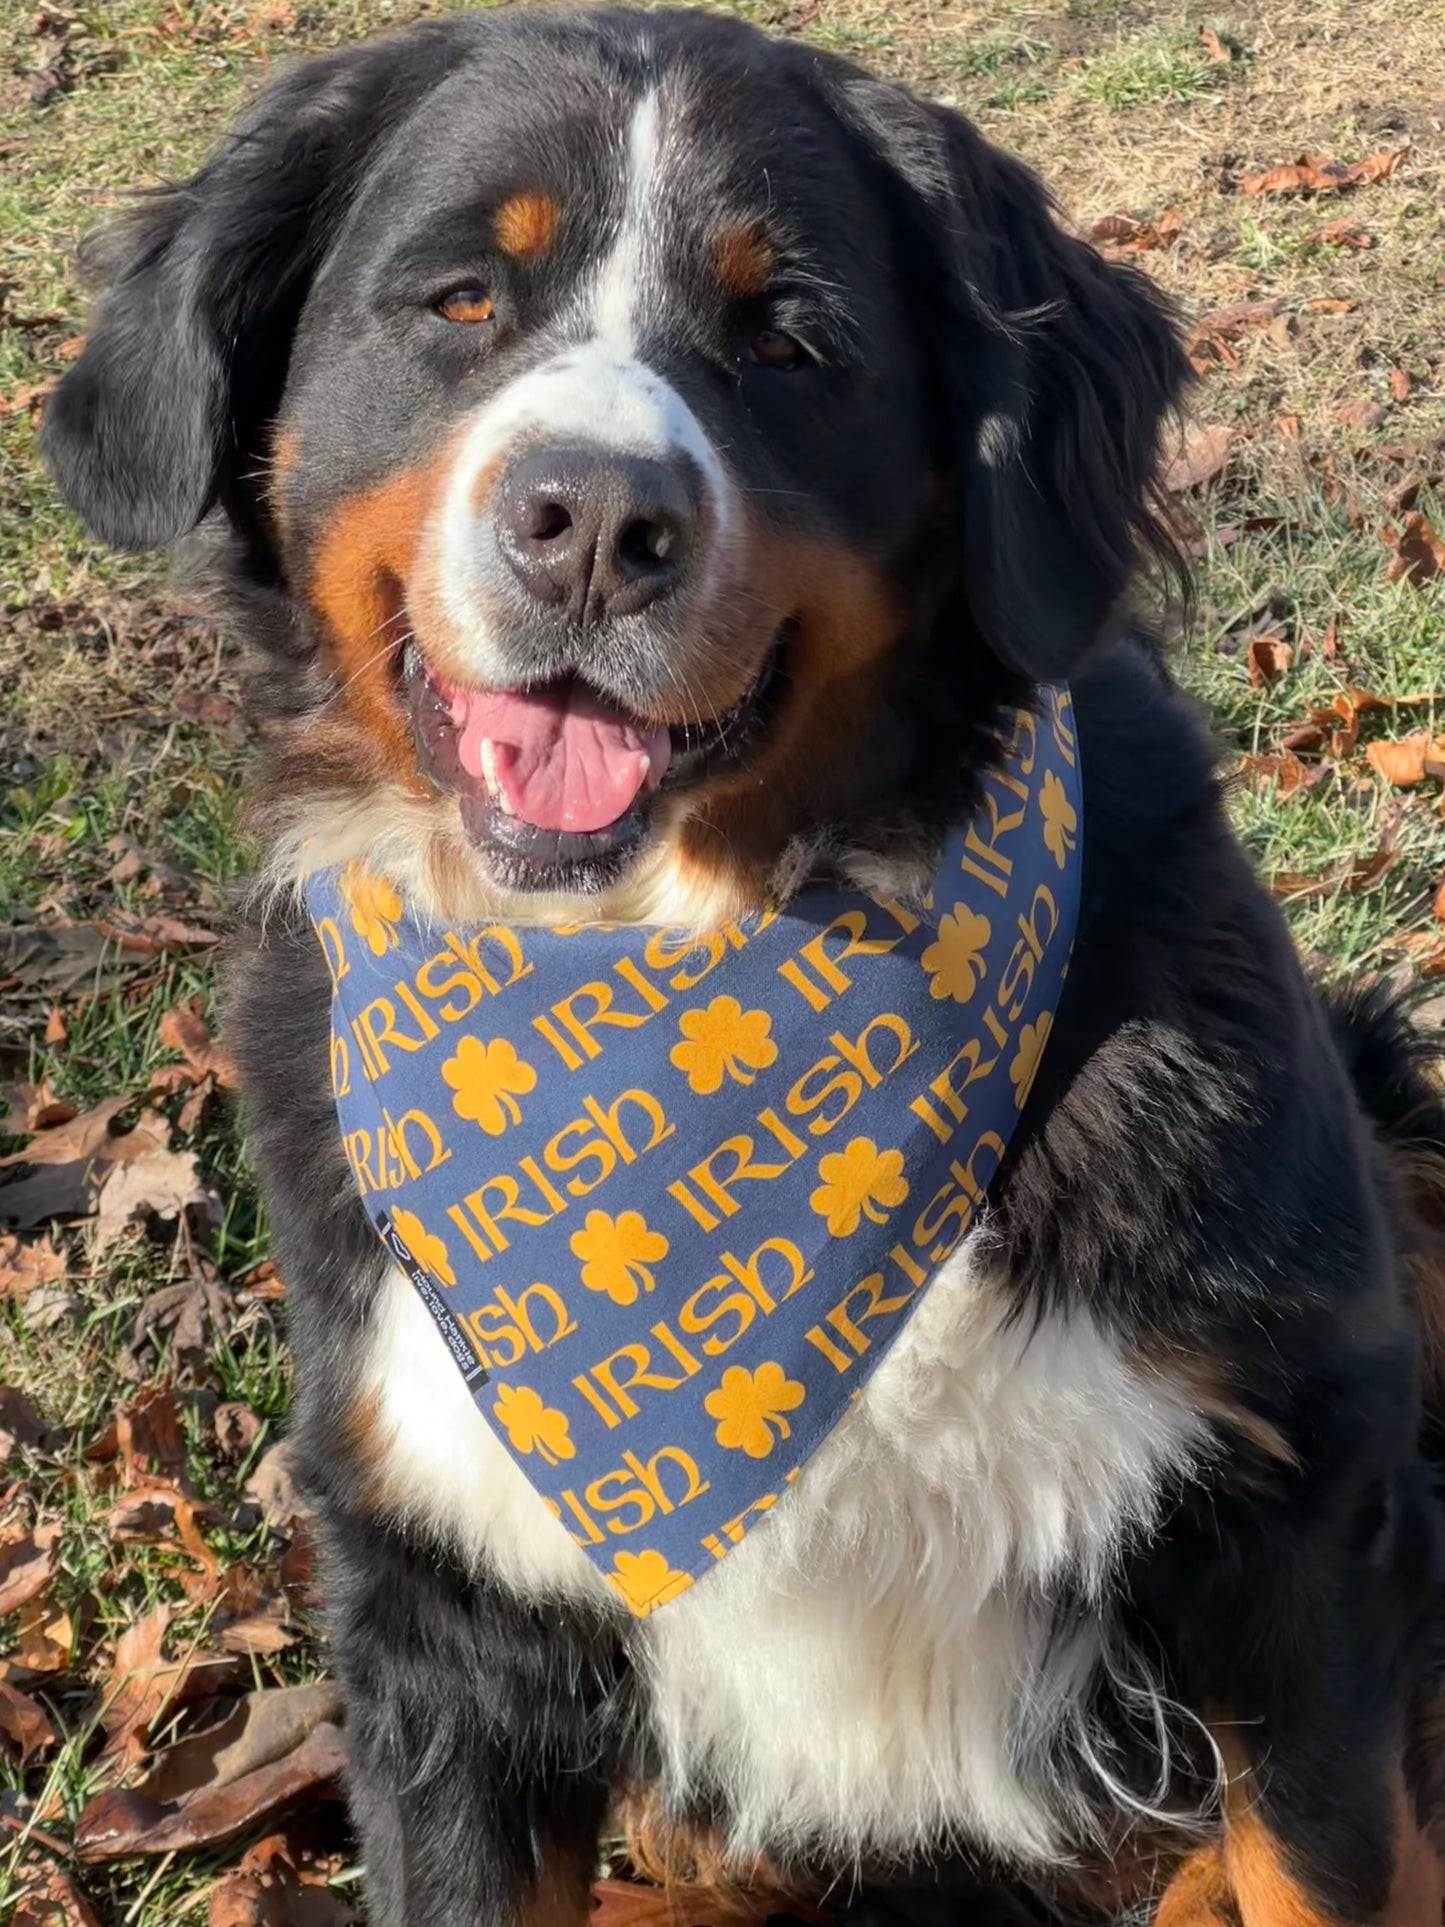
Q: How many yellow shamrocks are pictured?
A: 12